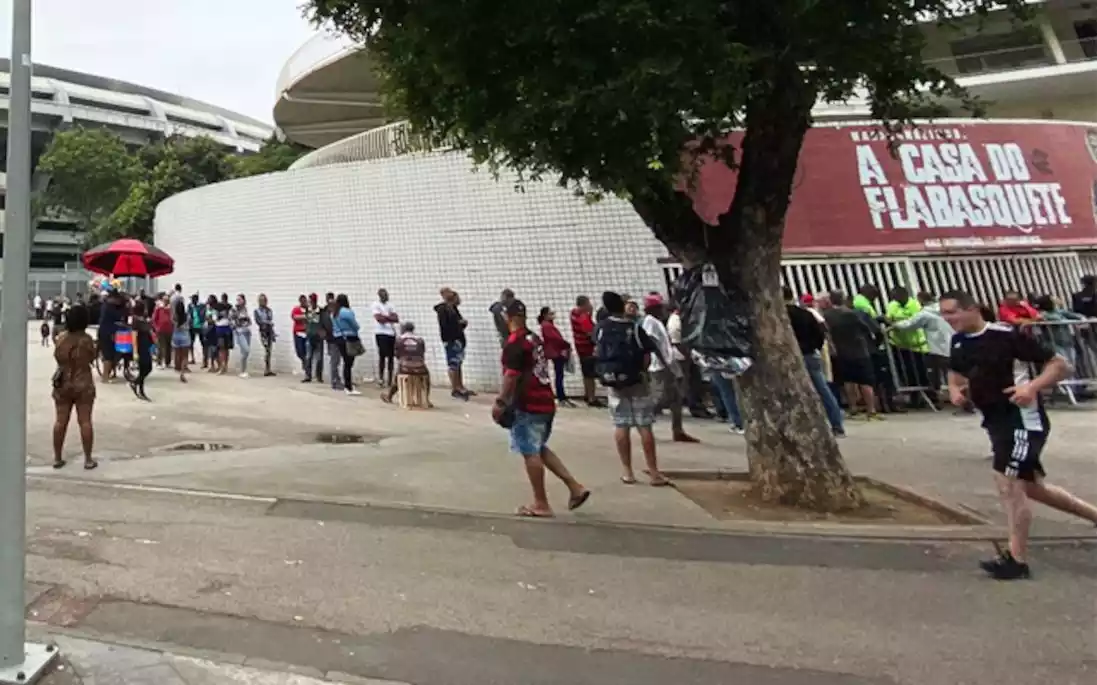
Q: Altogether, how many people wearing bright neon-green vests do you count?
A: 2